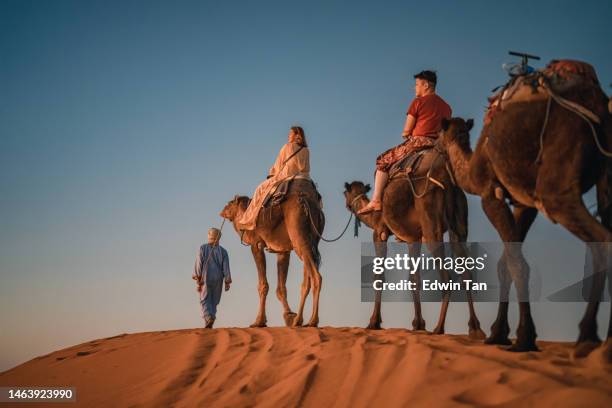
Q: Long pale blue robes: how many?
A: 1